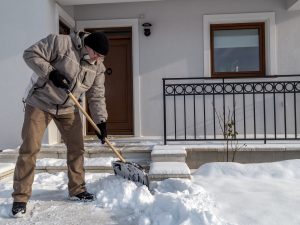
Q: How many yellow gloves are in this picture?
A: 0